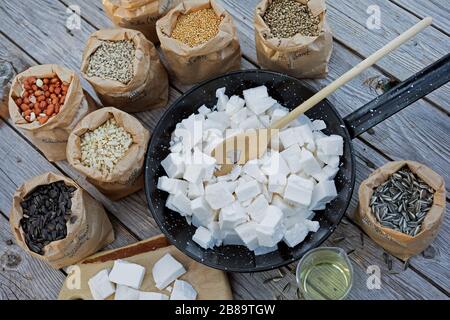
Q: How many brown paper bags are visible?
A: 8